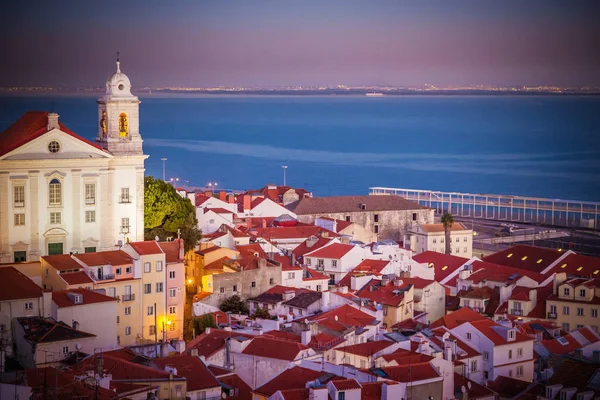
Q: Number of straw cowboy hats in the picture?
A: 0